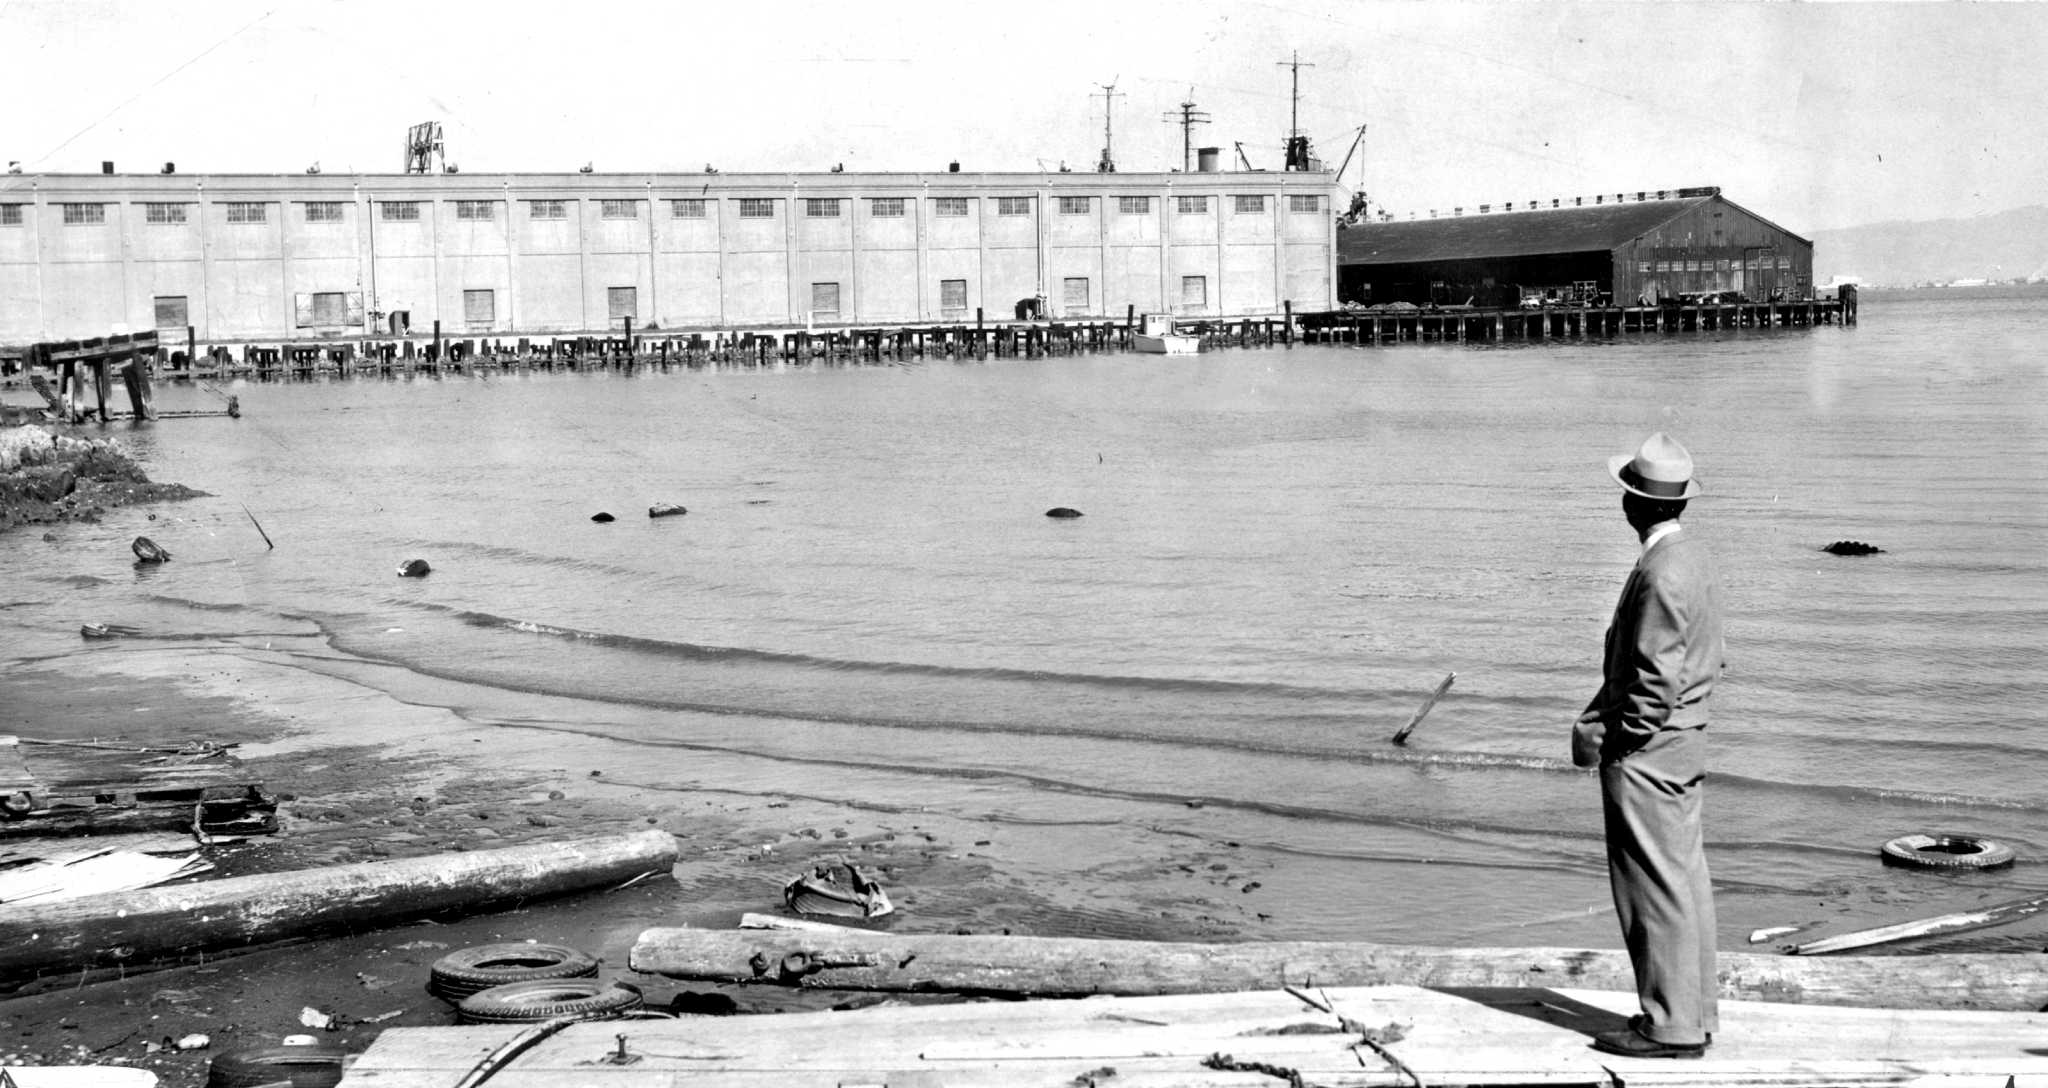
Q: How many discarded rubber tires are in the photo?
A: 4